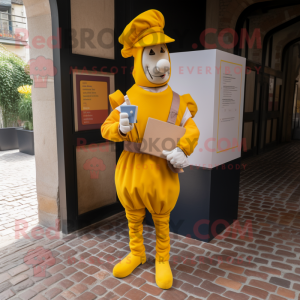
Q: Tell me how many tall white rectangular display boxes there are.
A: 1